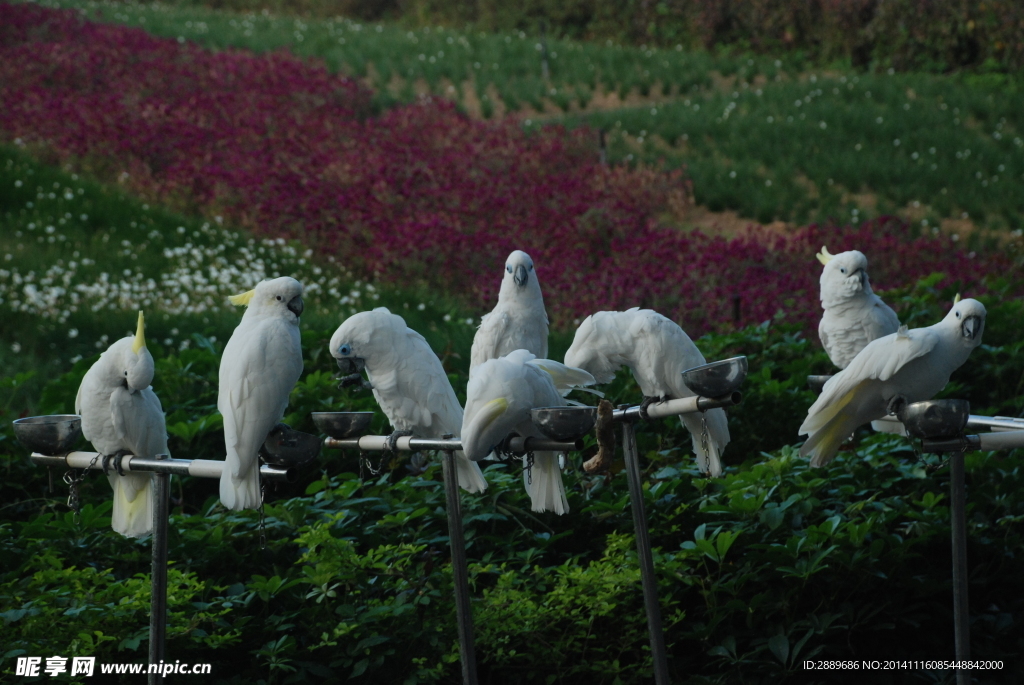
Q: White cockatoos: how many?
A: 8